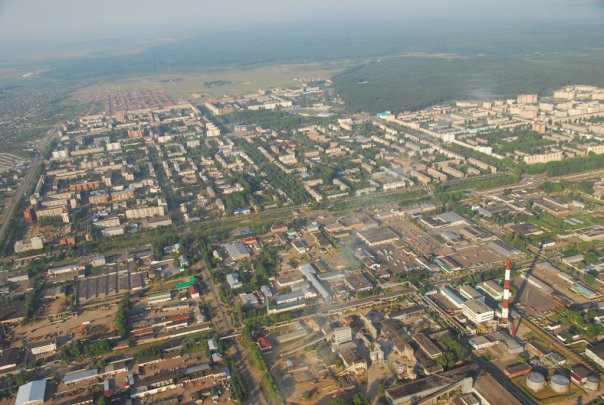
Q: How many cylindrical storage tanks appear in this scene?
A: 3